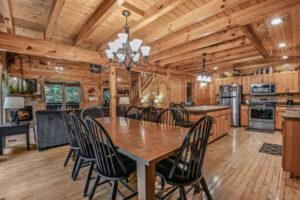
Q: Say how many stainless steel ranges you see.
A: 1